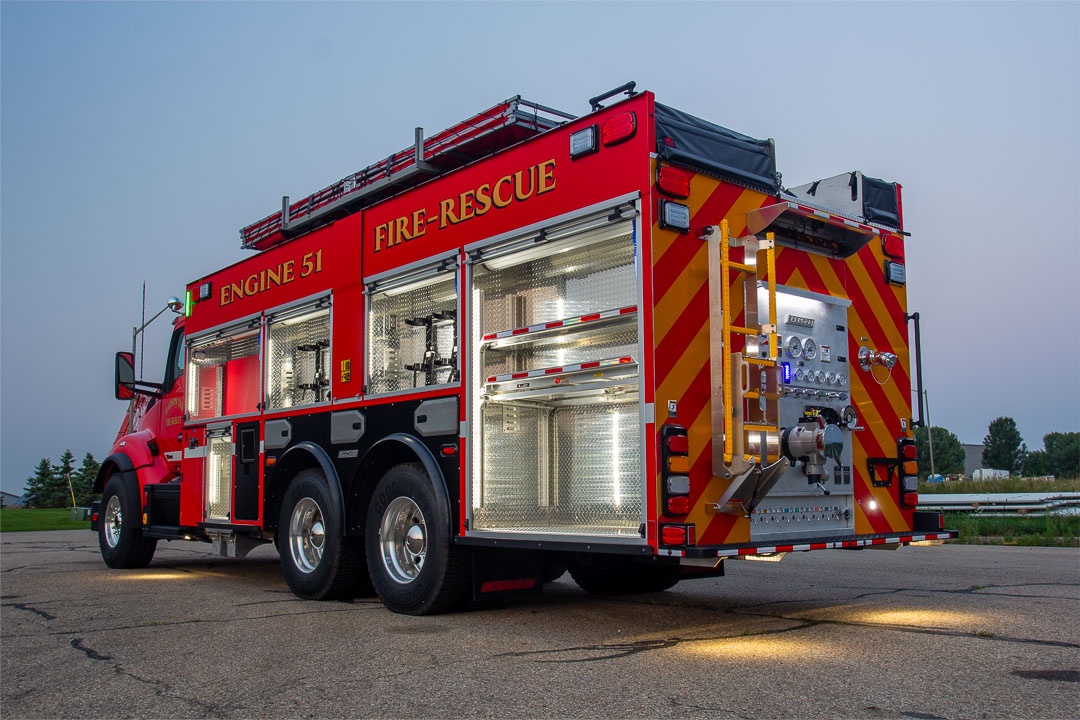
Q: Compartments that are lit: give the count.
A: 5